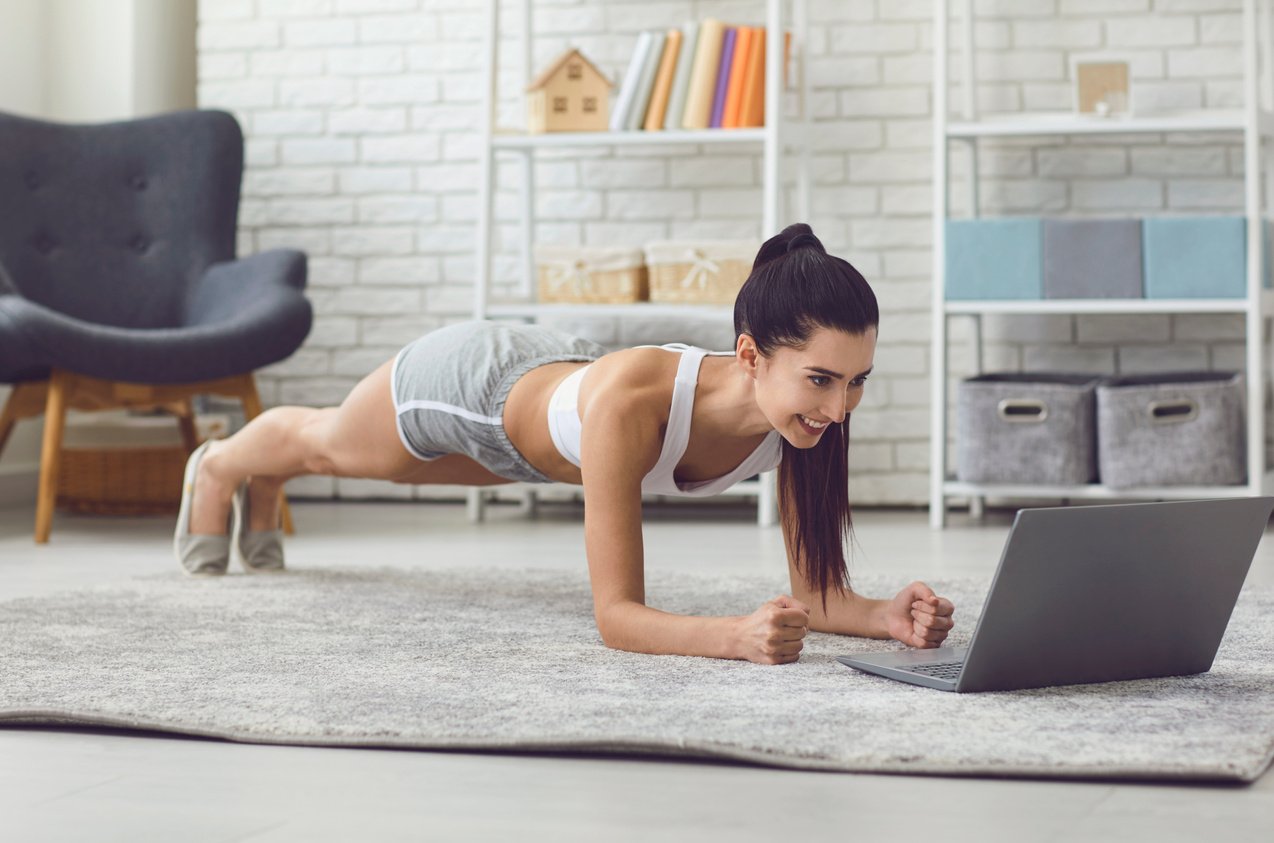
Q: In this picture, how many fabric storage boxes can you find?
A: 5